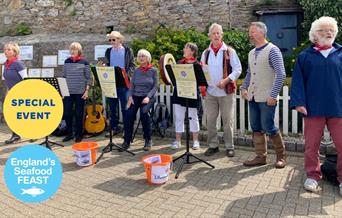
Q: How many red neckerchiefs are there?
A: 6